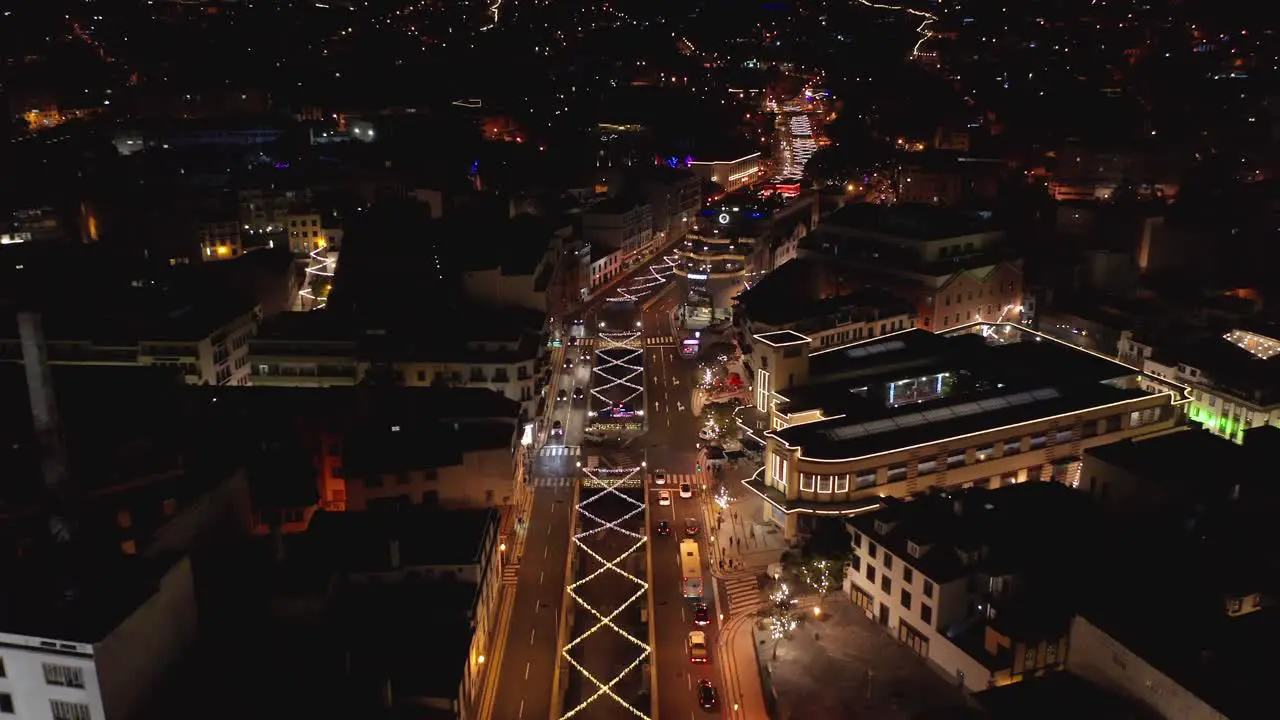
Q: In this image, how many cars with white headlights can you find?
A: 7